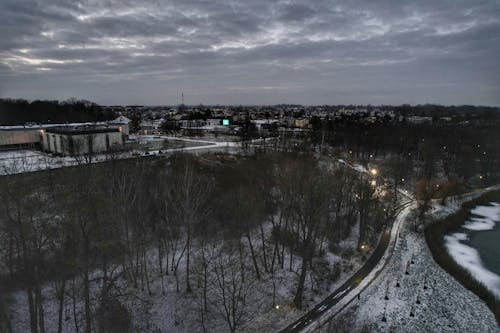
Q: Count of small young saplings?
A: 8